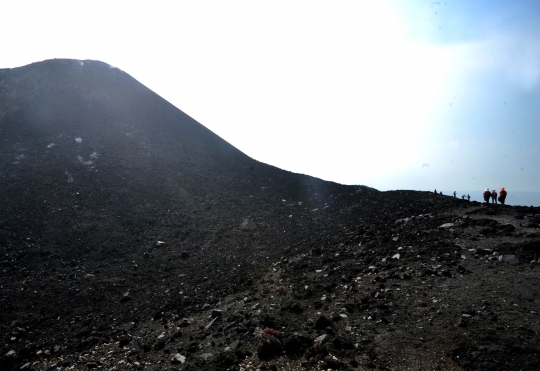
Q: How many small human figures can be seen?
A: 8